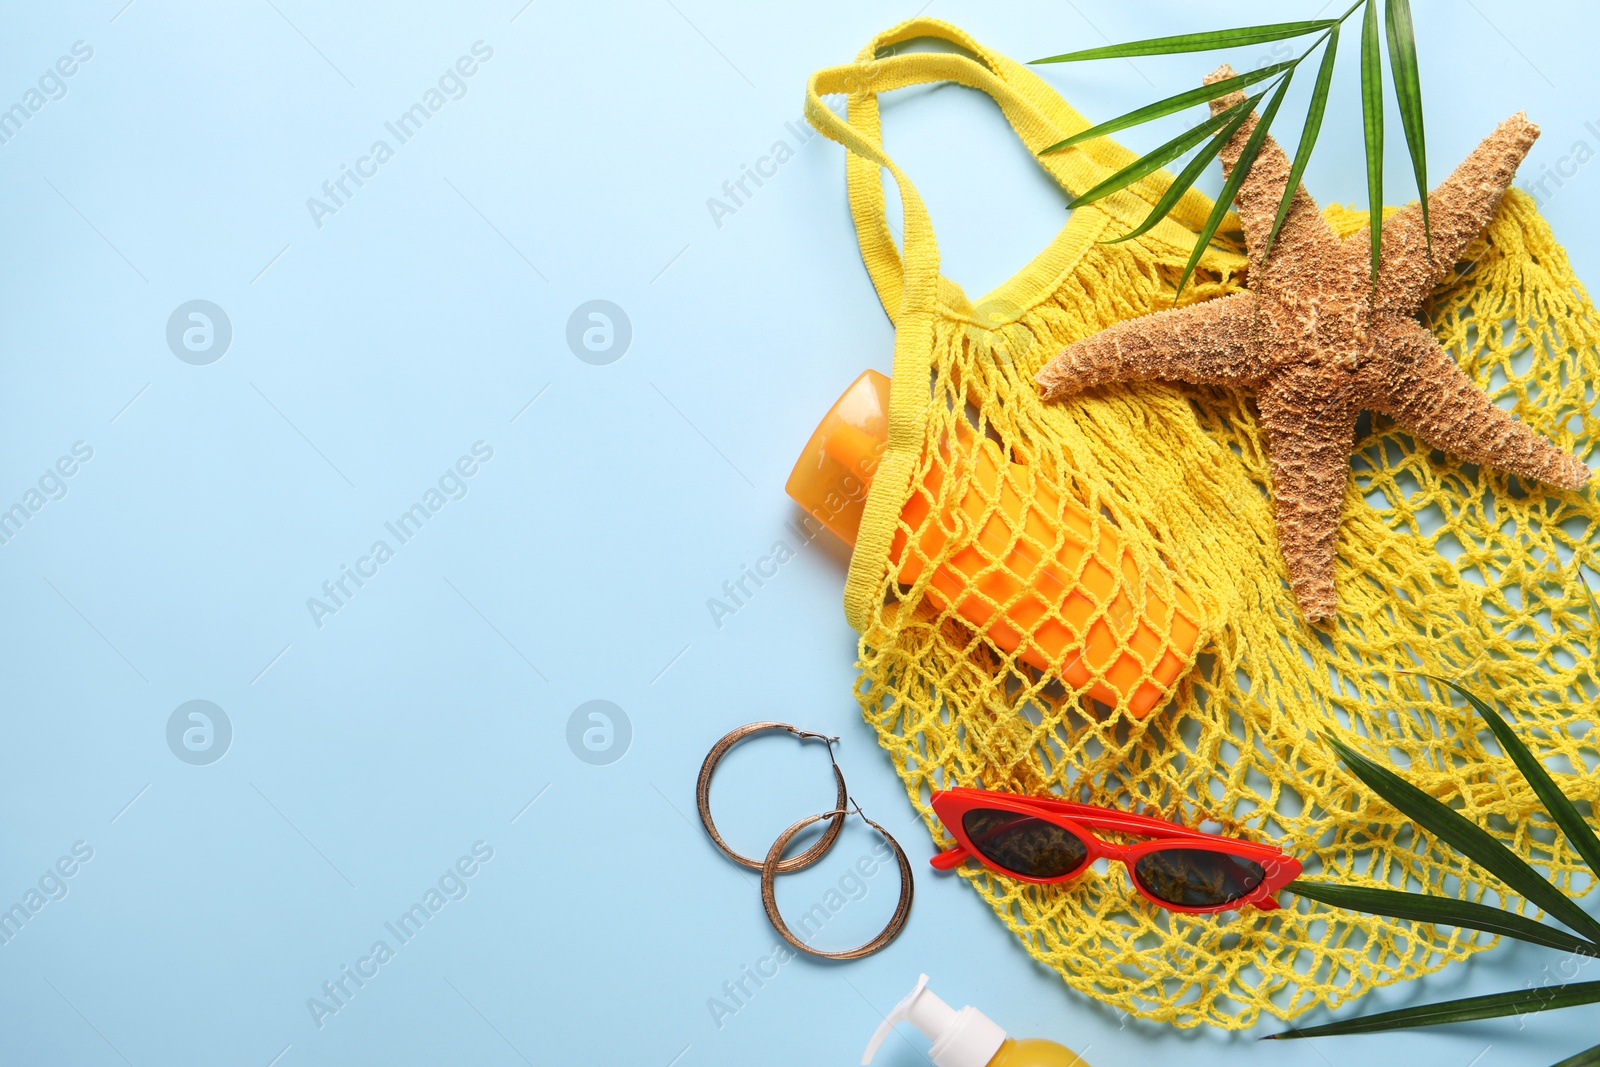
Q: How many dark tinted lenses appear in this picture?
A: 2